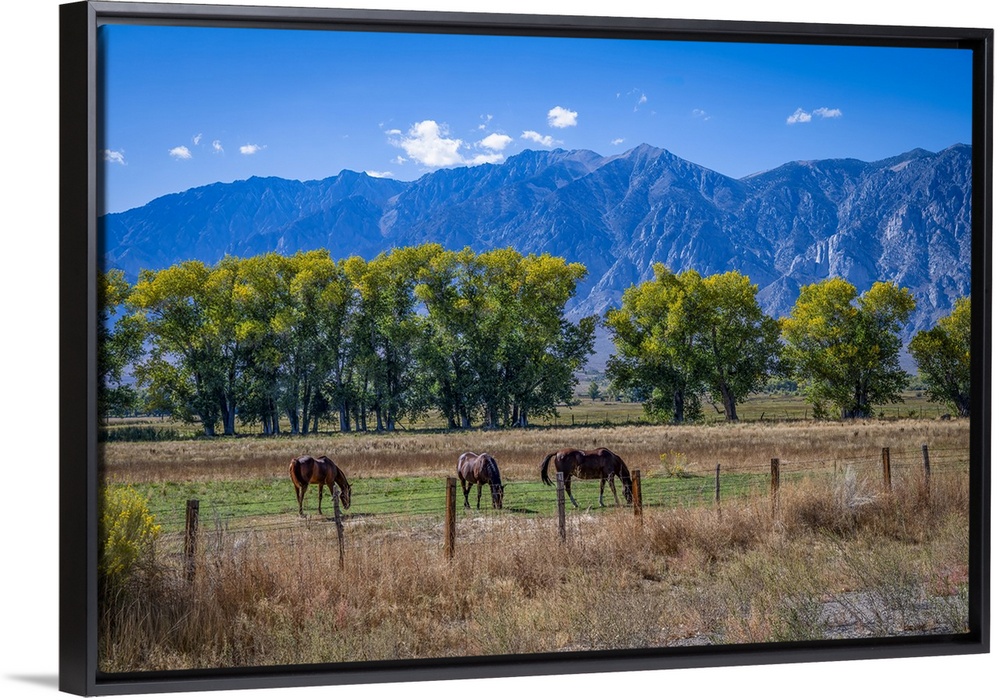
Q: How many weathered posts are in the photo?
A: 9